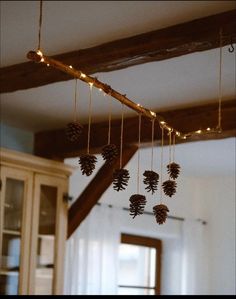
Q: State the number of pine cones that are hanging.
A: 9